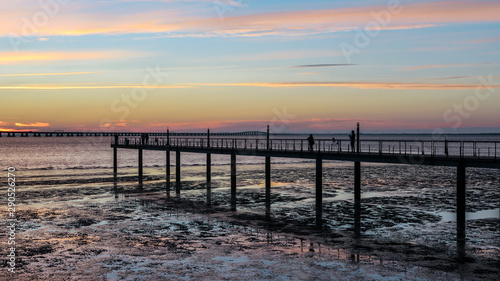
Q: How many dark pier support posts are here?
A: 10